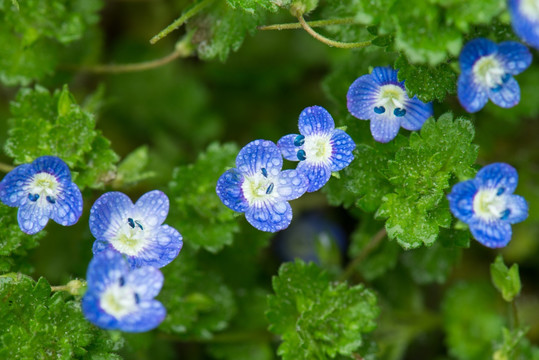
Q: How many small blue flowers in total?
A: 9